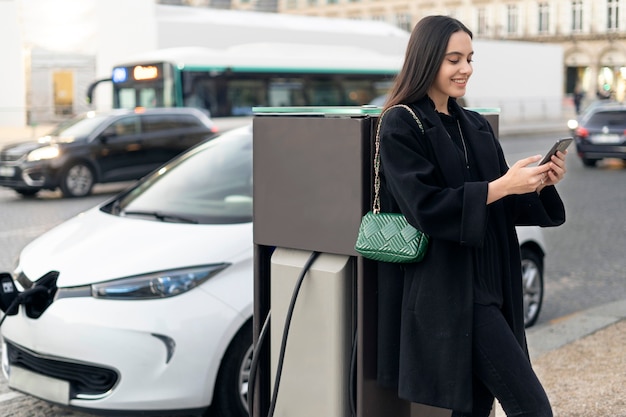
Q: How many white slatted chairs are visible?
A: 0